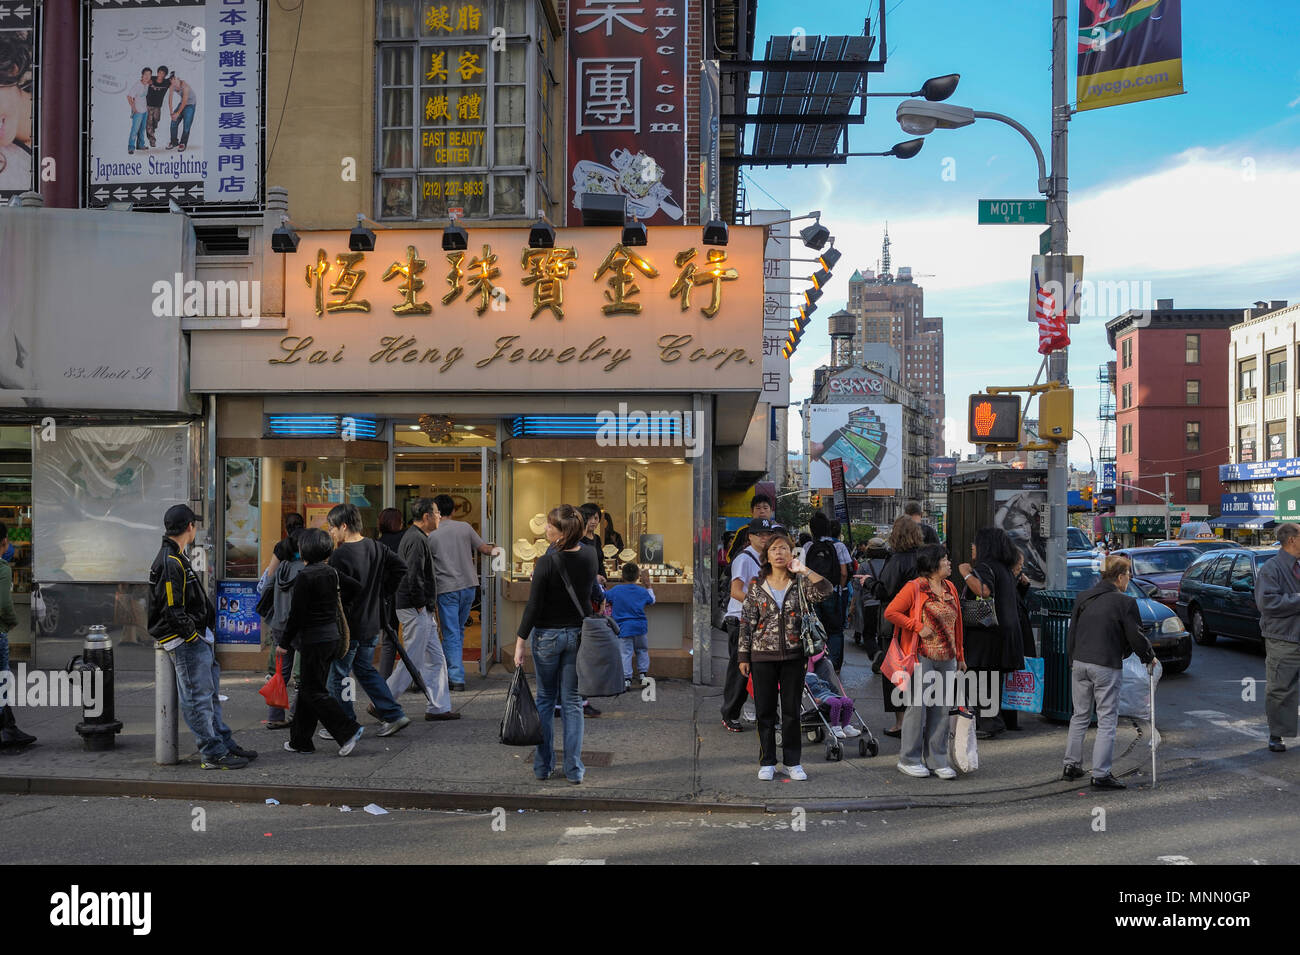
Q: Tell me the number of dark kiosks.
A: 1